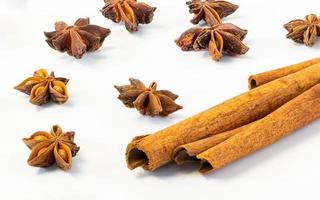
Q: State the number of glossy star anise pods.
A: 8